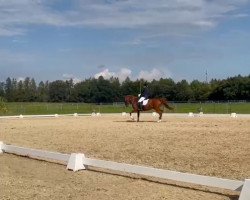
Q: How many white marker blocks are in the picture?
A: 13